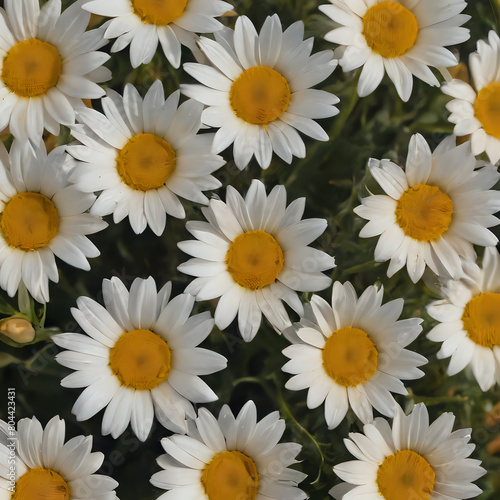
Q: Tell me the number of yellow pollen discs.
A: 15